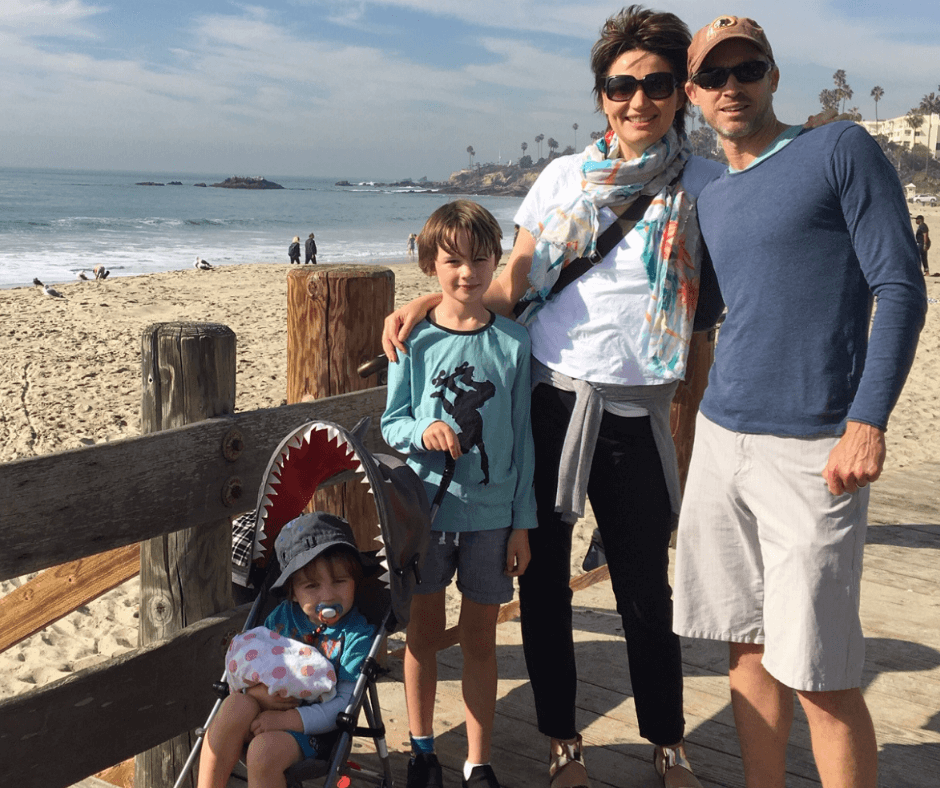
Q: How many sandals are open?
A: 2